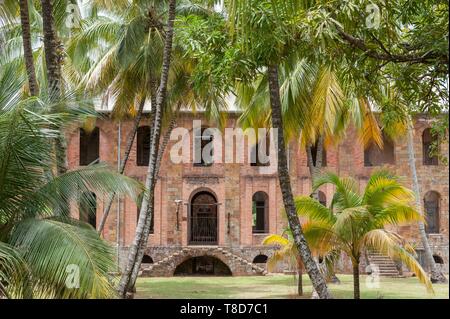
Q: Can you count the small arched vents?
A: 3